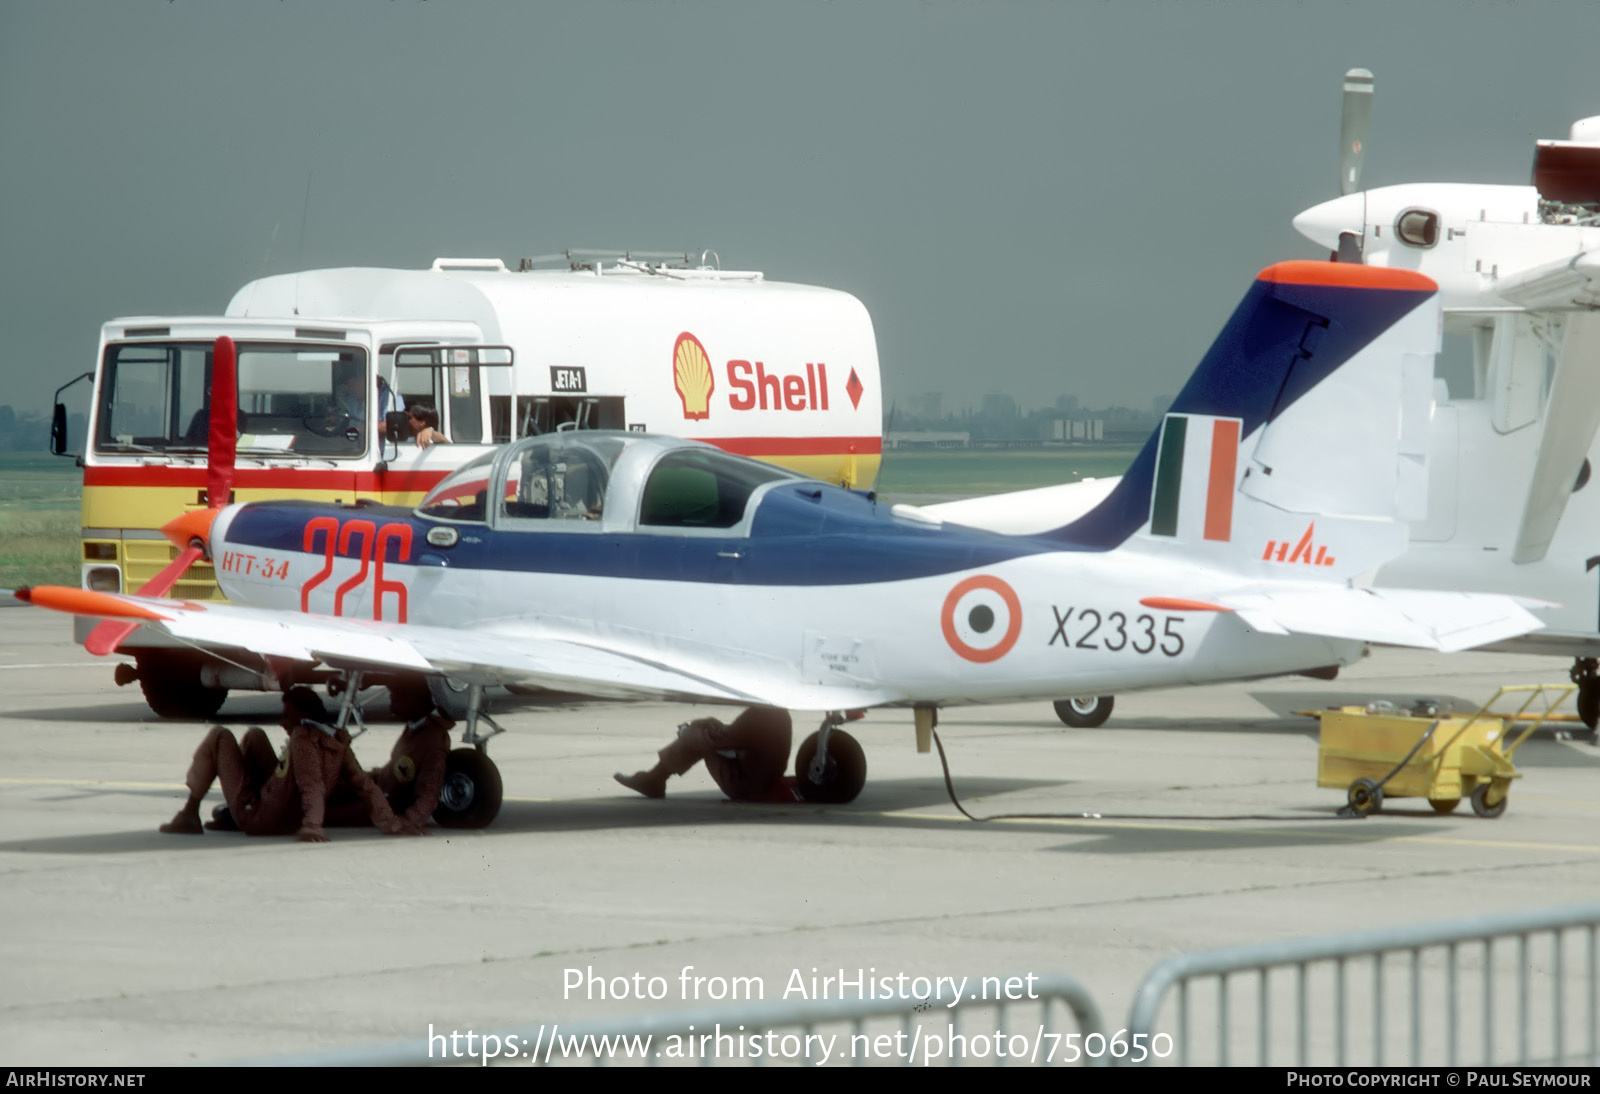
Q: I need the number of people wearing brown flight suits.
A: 3